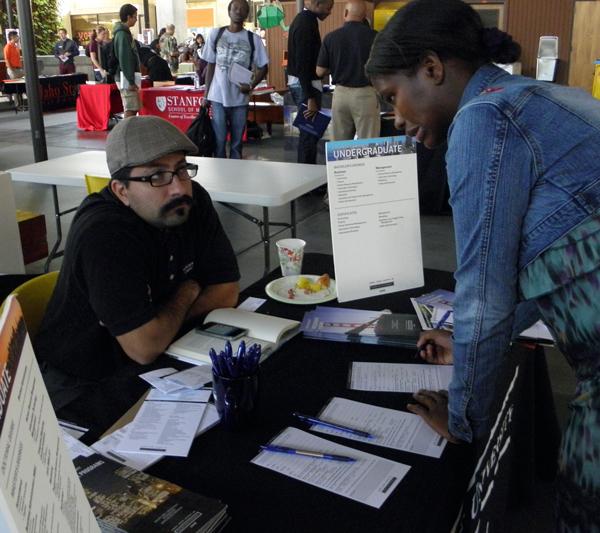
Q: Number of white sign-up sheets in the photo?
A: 3